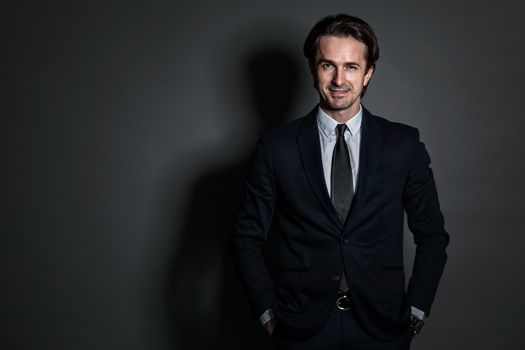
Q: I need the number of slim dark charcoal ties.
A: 1